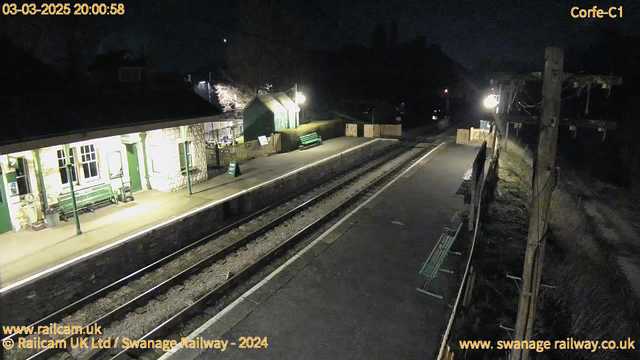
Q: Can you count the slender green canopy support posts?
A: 2